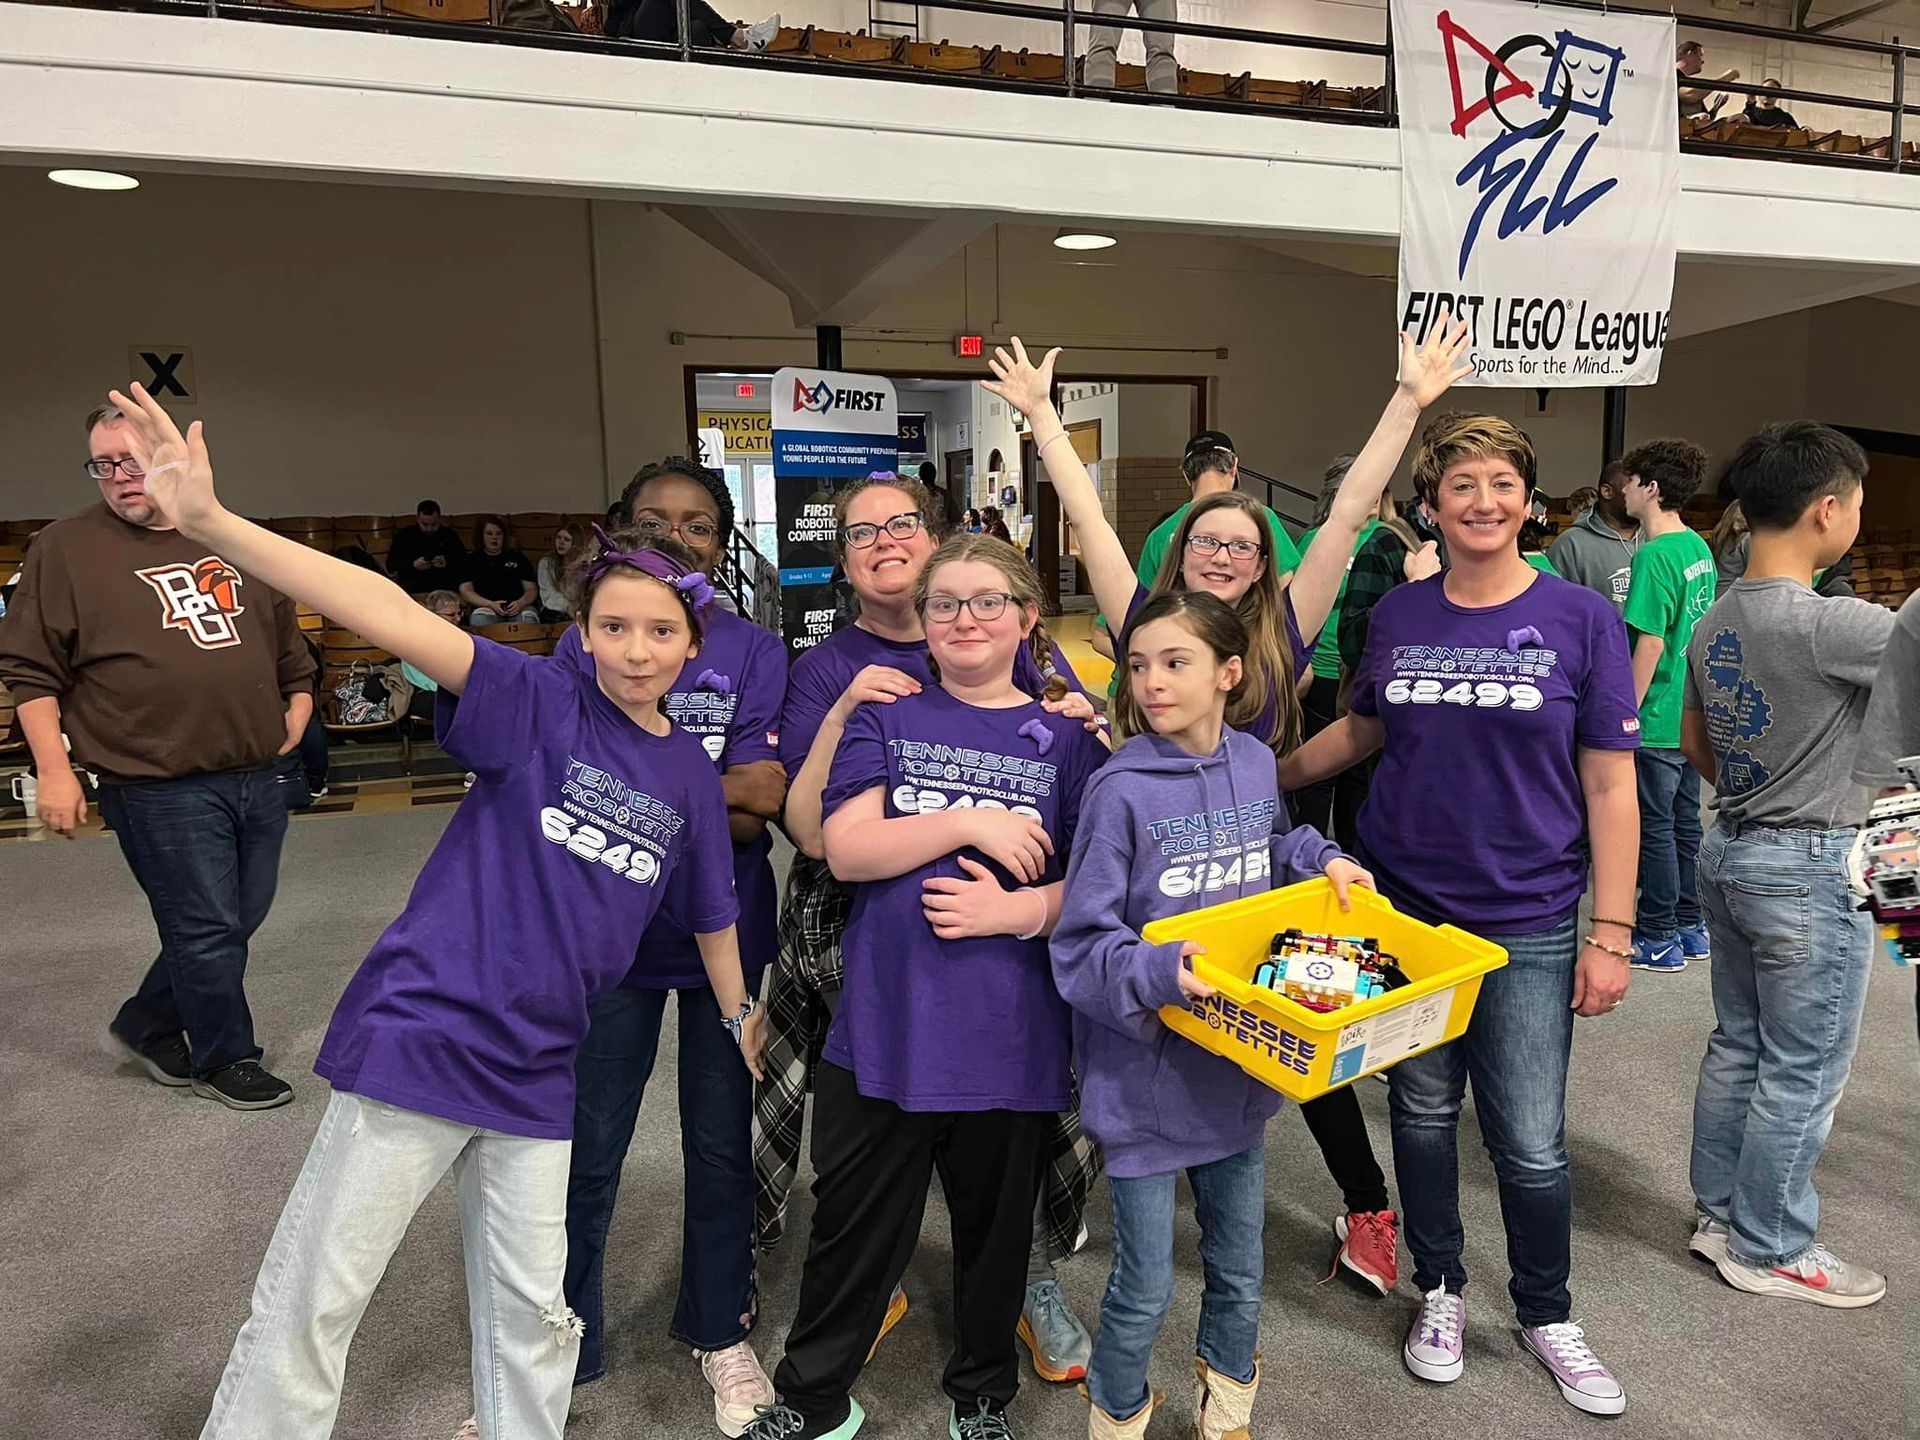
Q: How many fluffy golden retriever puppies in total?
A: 0